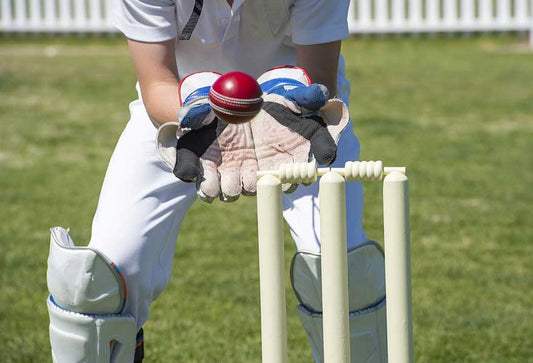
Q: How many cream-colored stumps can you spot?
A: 3